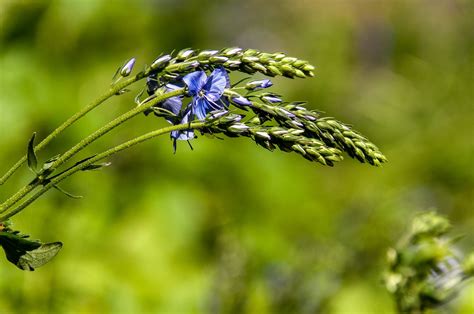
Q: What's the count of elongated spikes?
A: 3